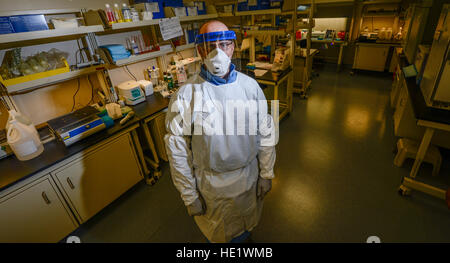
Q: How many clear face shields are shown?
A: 1